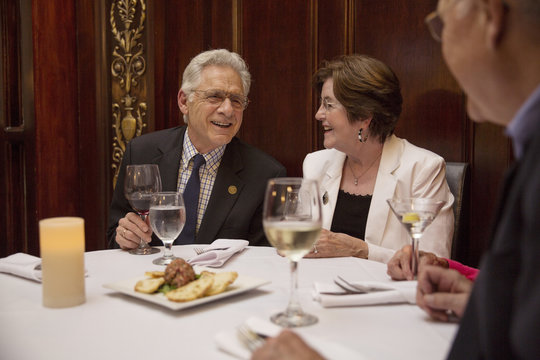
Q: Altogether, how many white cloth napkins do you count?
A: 4